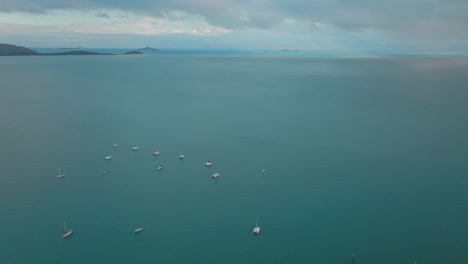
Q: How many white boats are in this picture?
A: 14